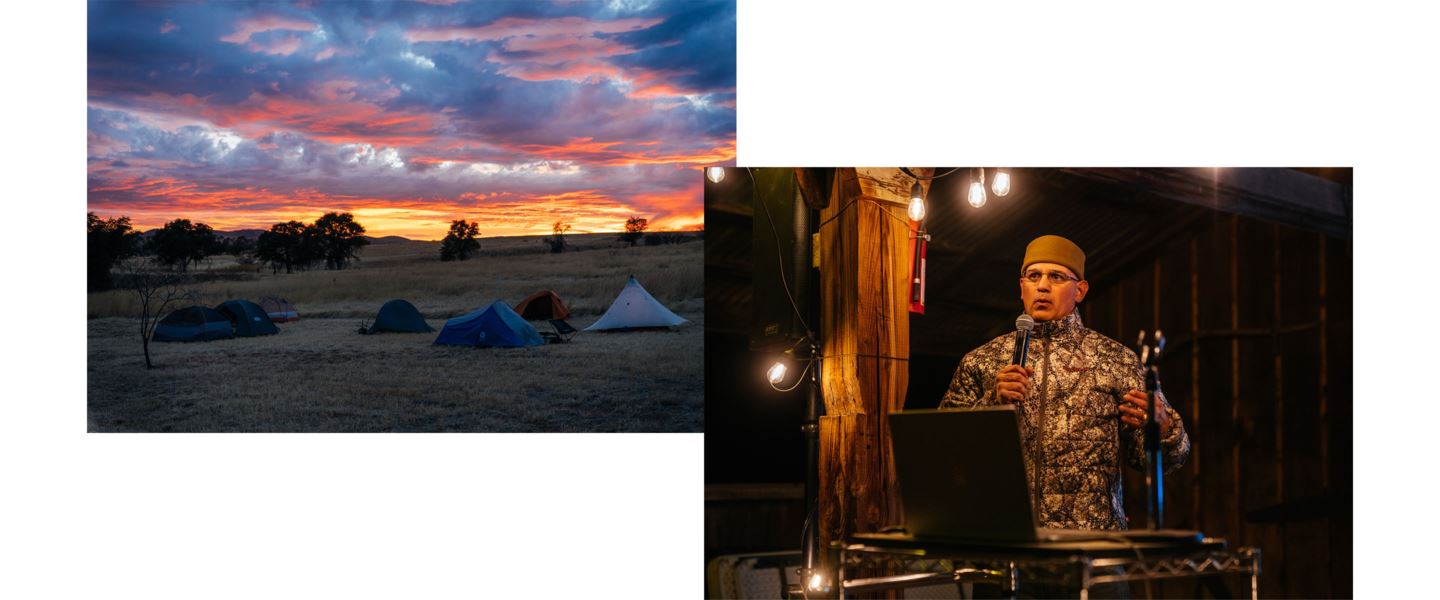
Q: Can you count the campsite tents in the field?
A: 7